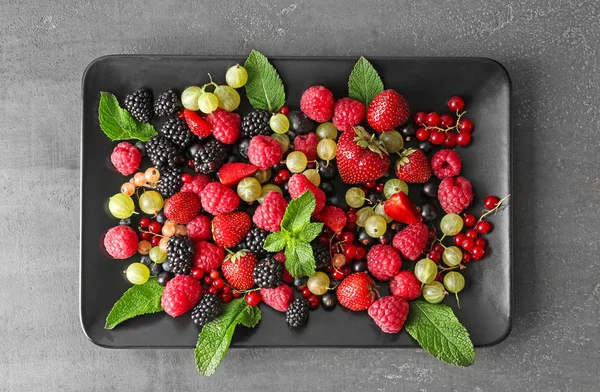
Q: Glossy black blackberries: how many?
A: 13